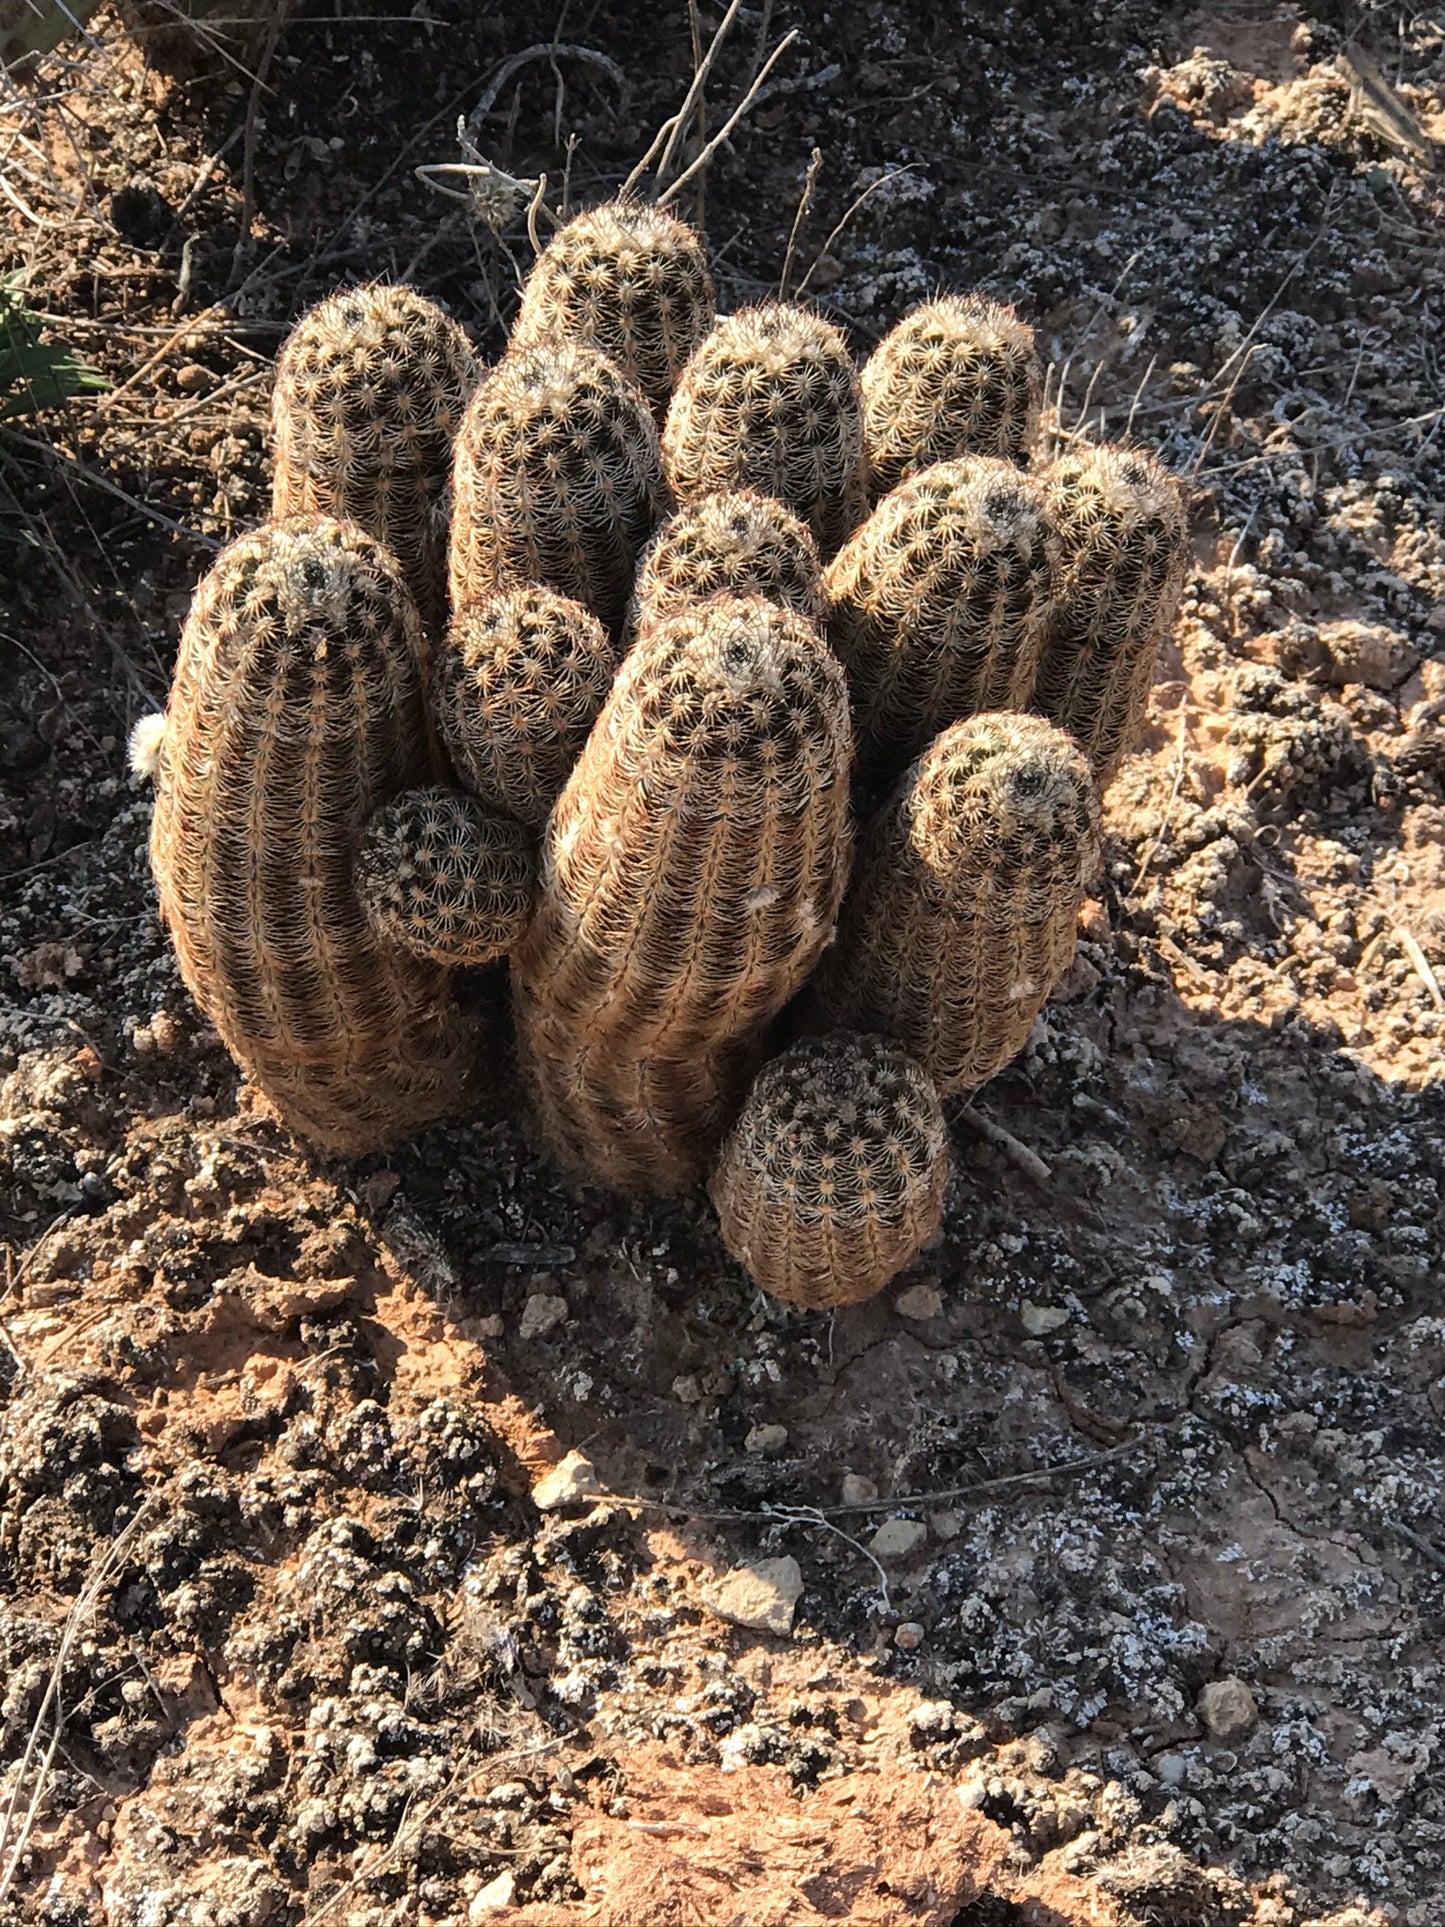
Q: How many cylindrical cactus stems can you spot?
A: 14